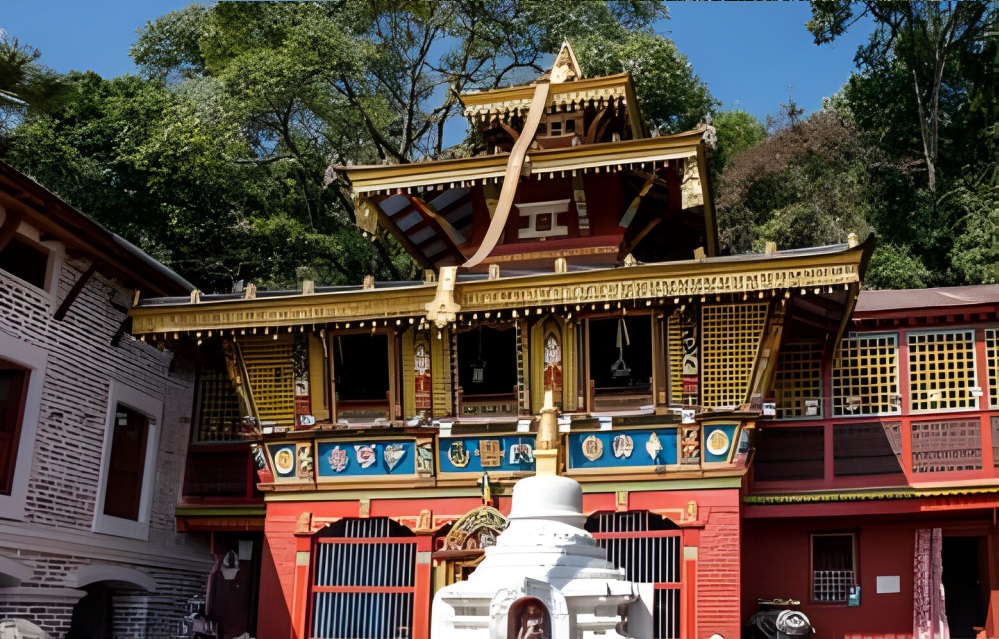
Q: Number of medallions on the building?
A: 11